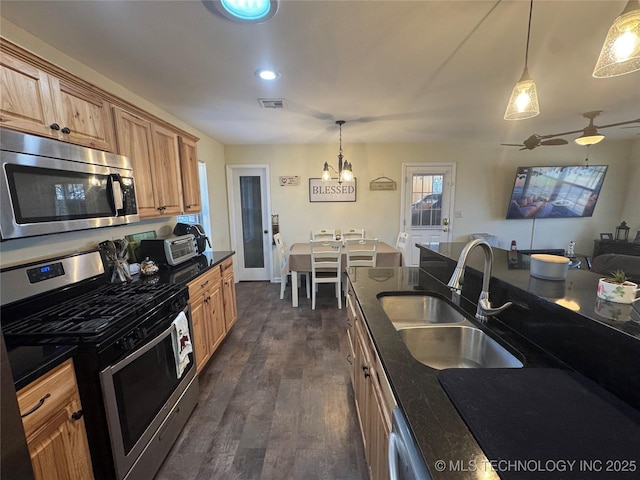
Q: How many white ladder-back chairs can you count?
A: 6